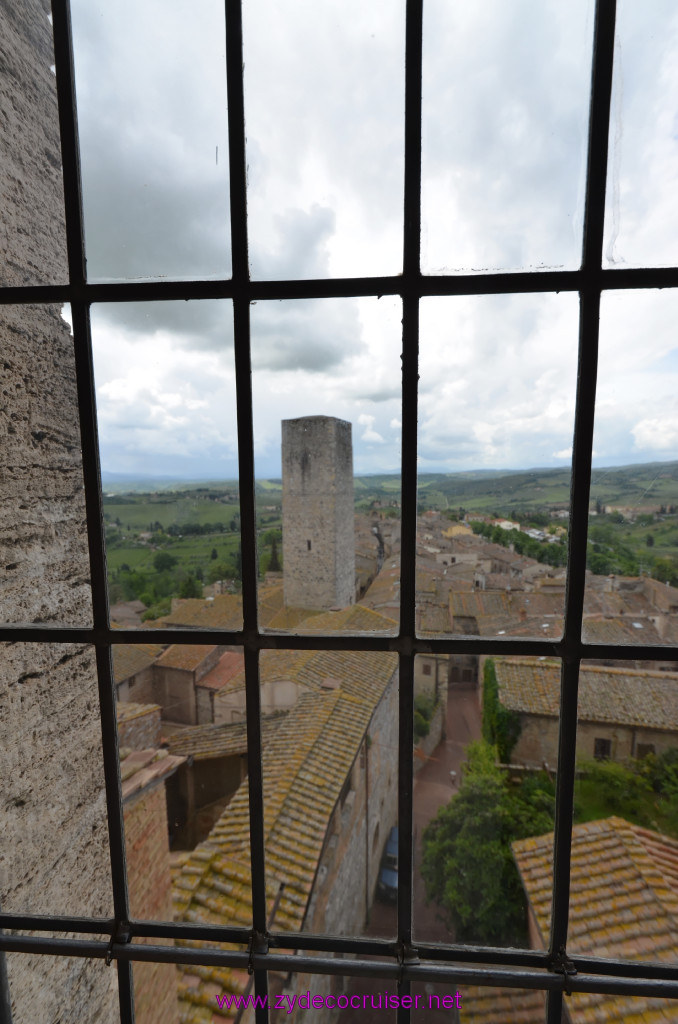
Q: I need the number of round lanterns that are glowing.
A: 0